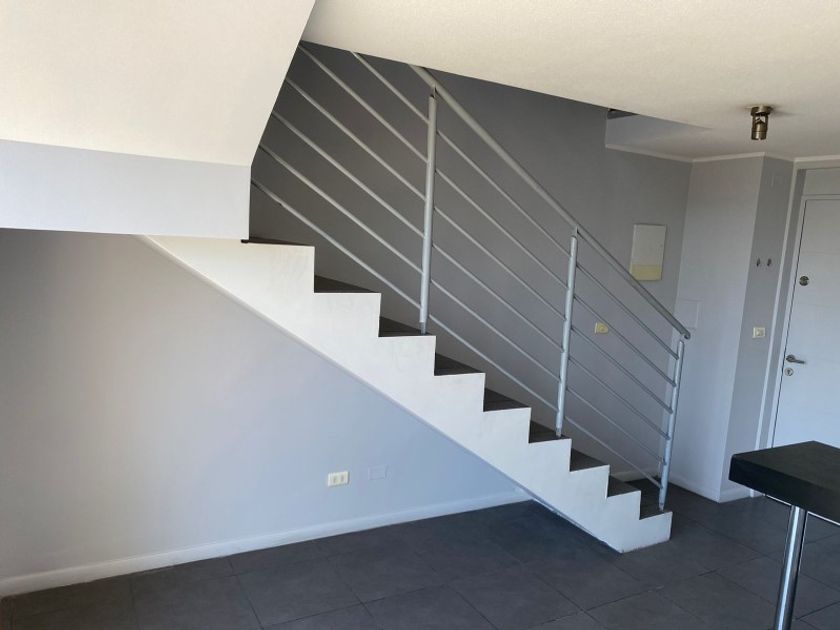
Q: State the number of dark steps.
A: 9